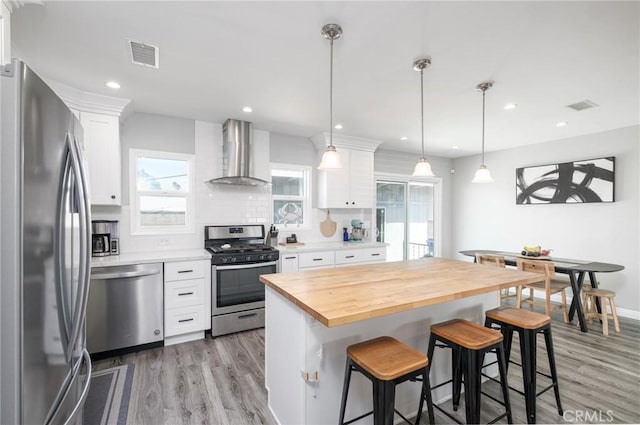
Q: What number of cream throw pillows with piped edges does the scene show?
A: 0